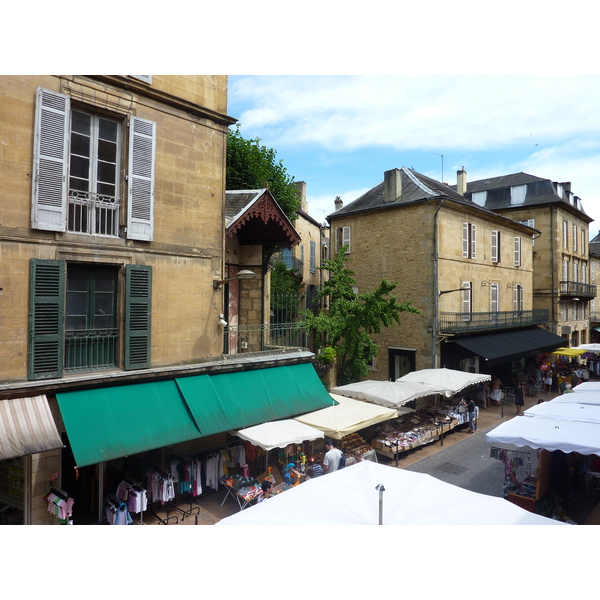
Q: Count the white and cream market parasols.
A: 10